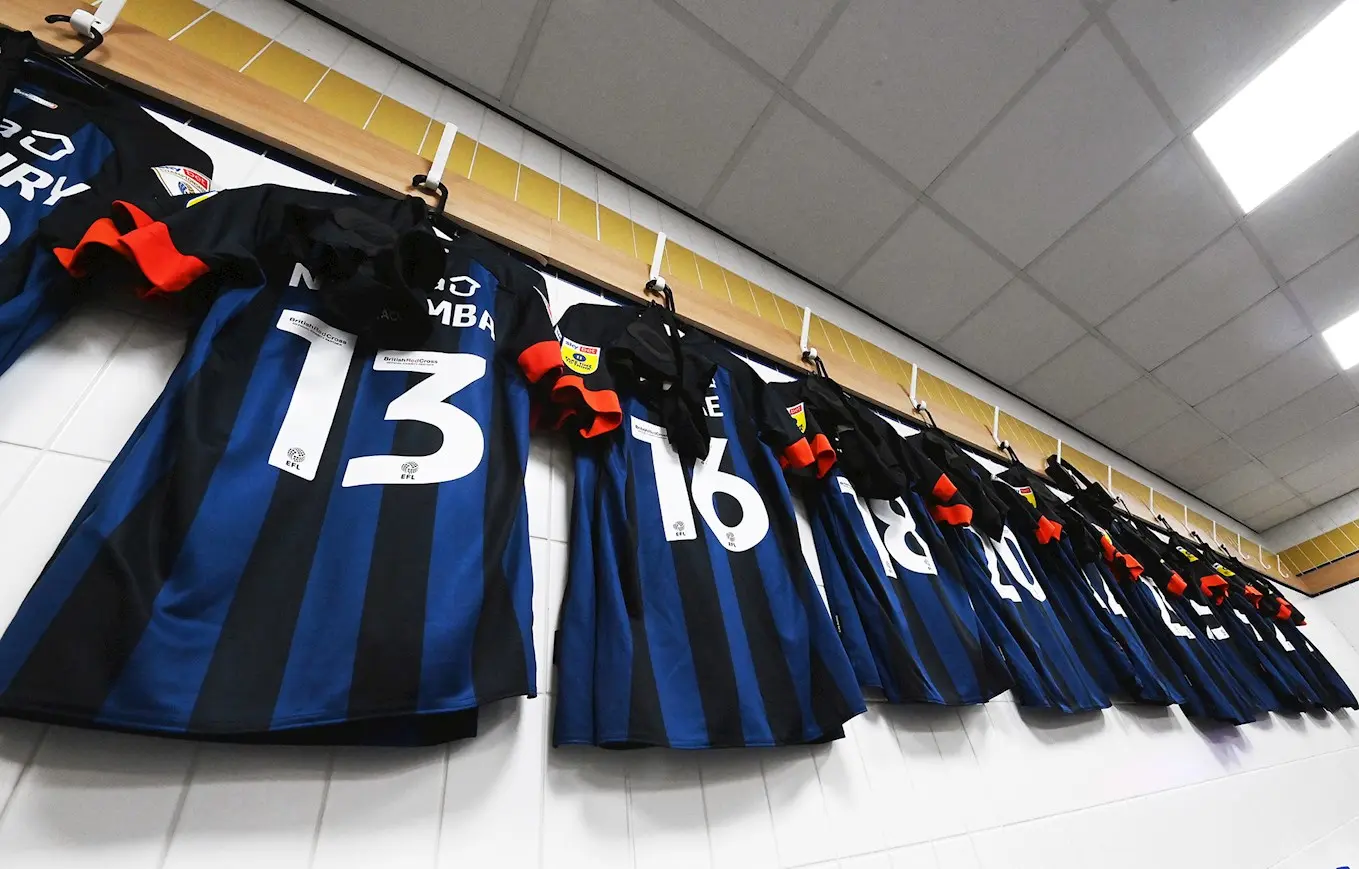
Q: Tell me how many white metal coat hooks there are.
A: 14